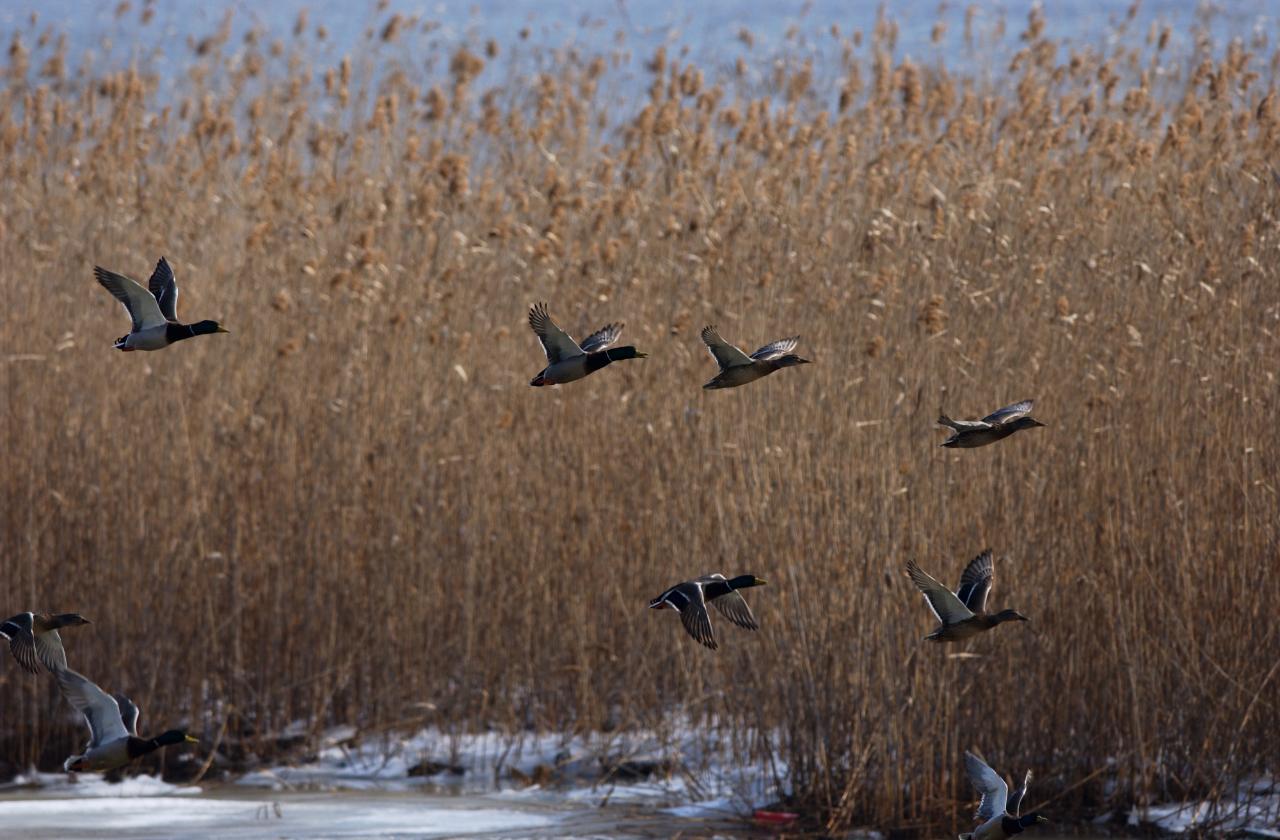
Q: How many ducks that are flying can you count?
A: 9